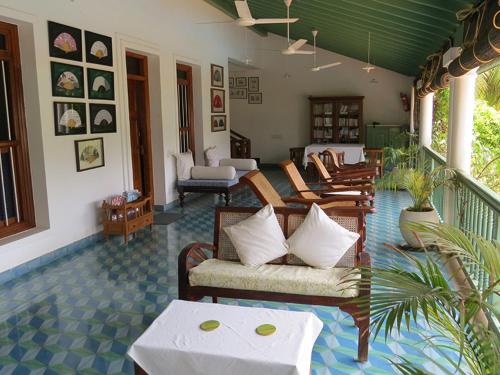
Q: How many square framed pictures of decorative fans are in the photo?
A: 7